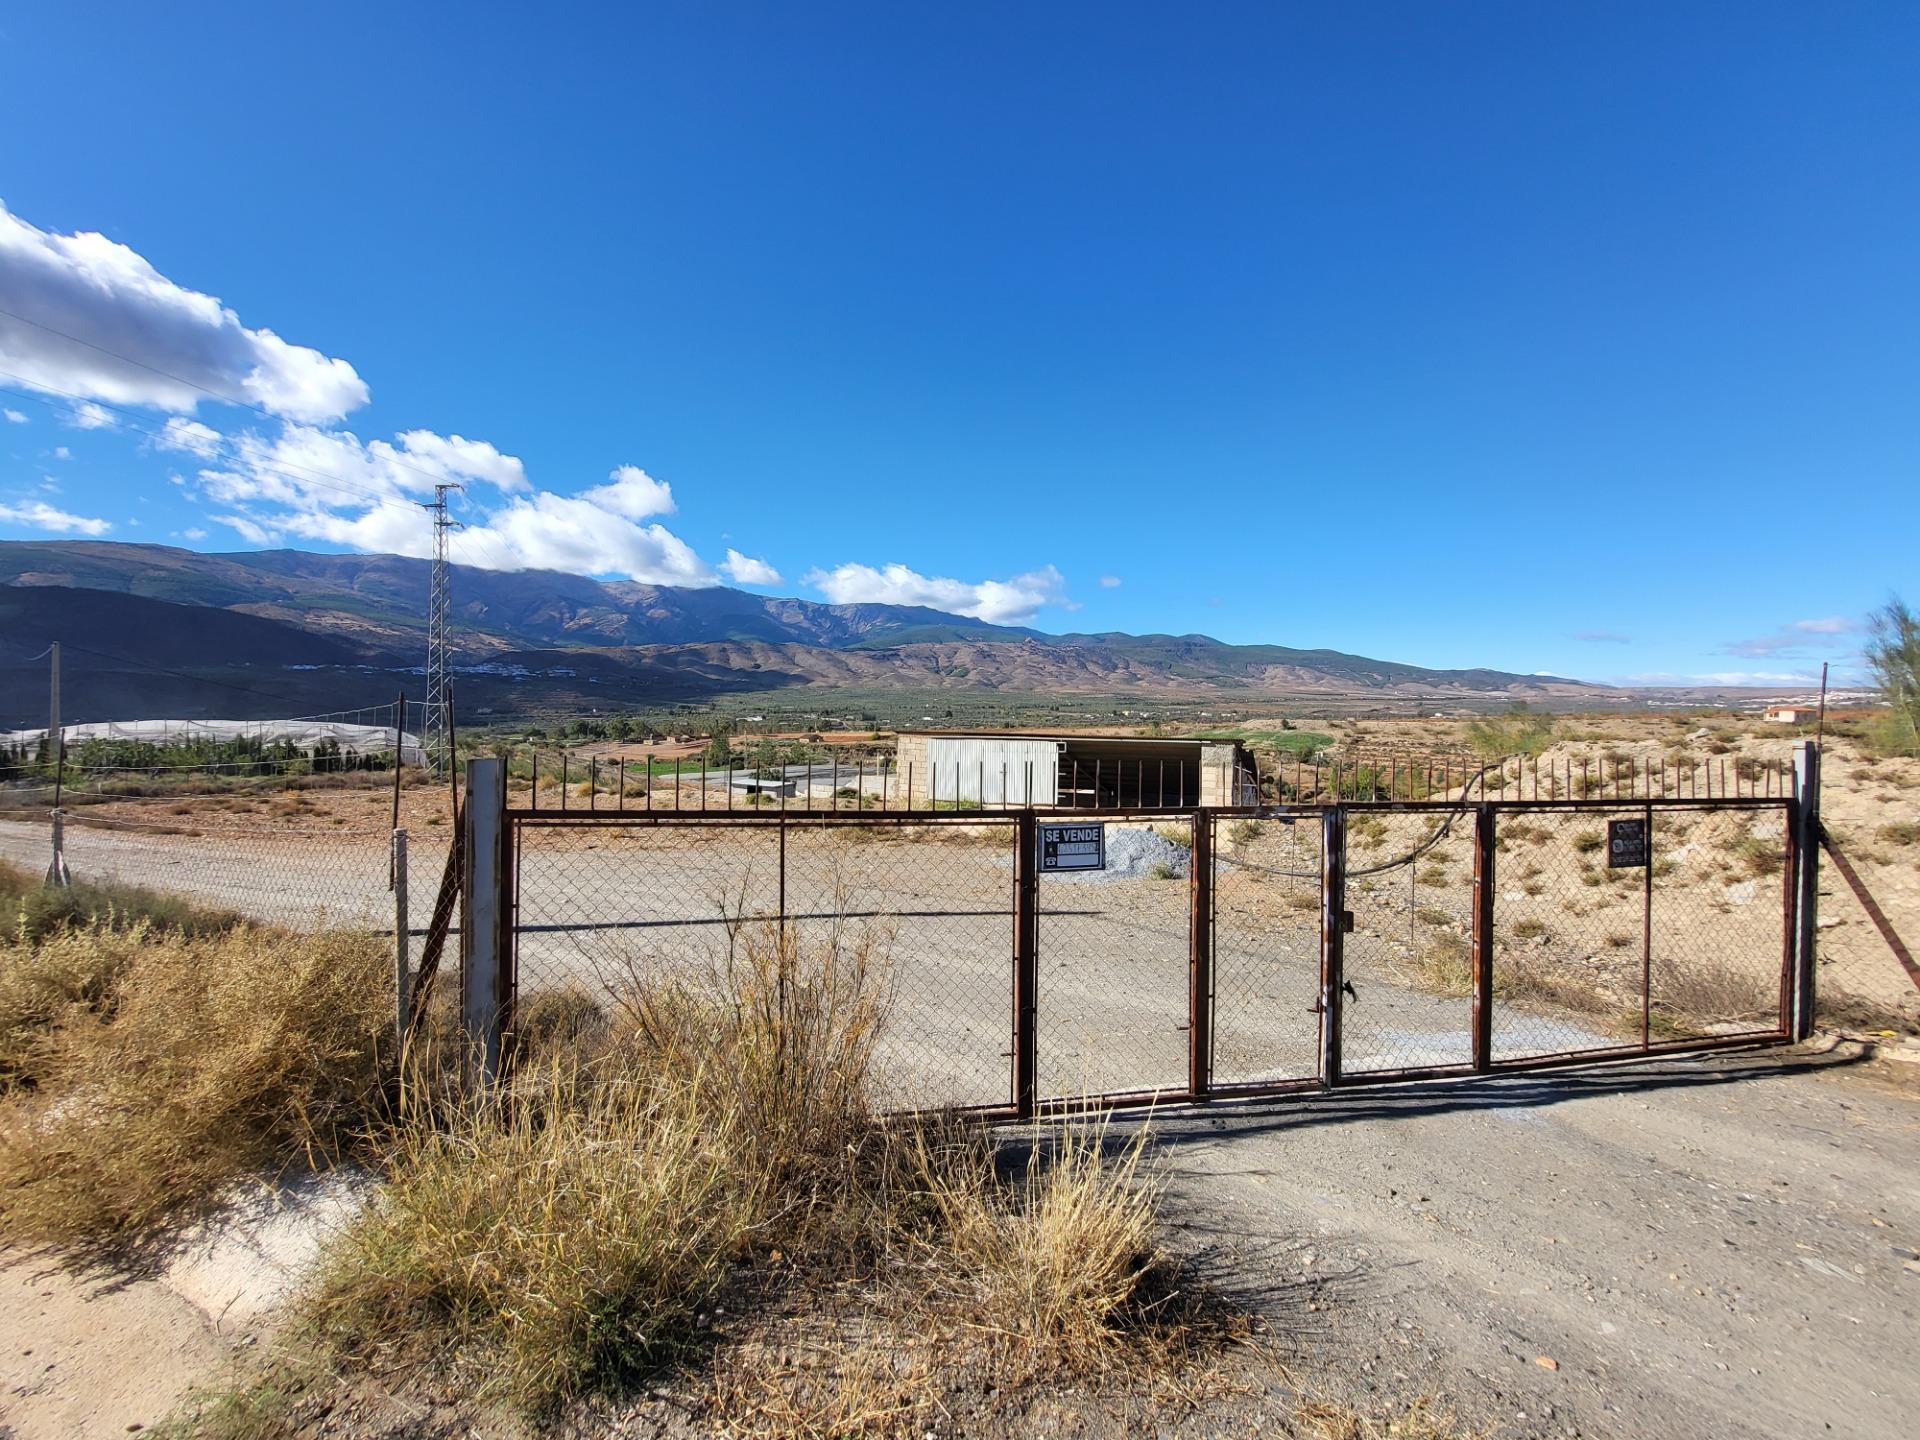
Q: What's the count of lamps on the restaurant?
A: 0